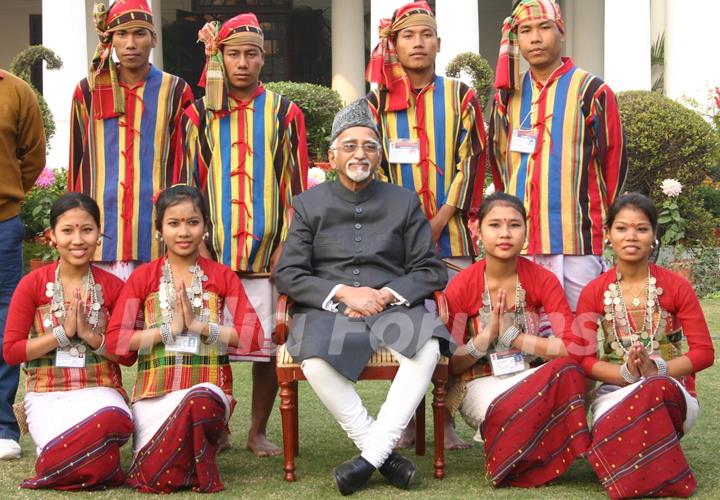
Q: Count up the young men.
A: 4